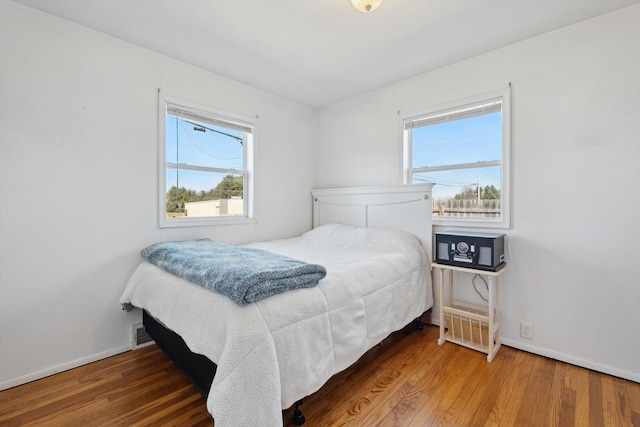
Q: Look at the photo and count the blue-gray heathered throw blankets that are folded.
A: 1